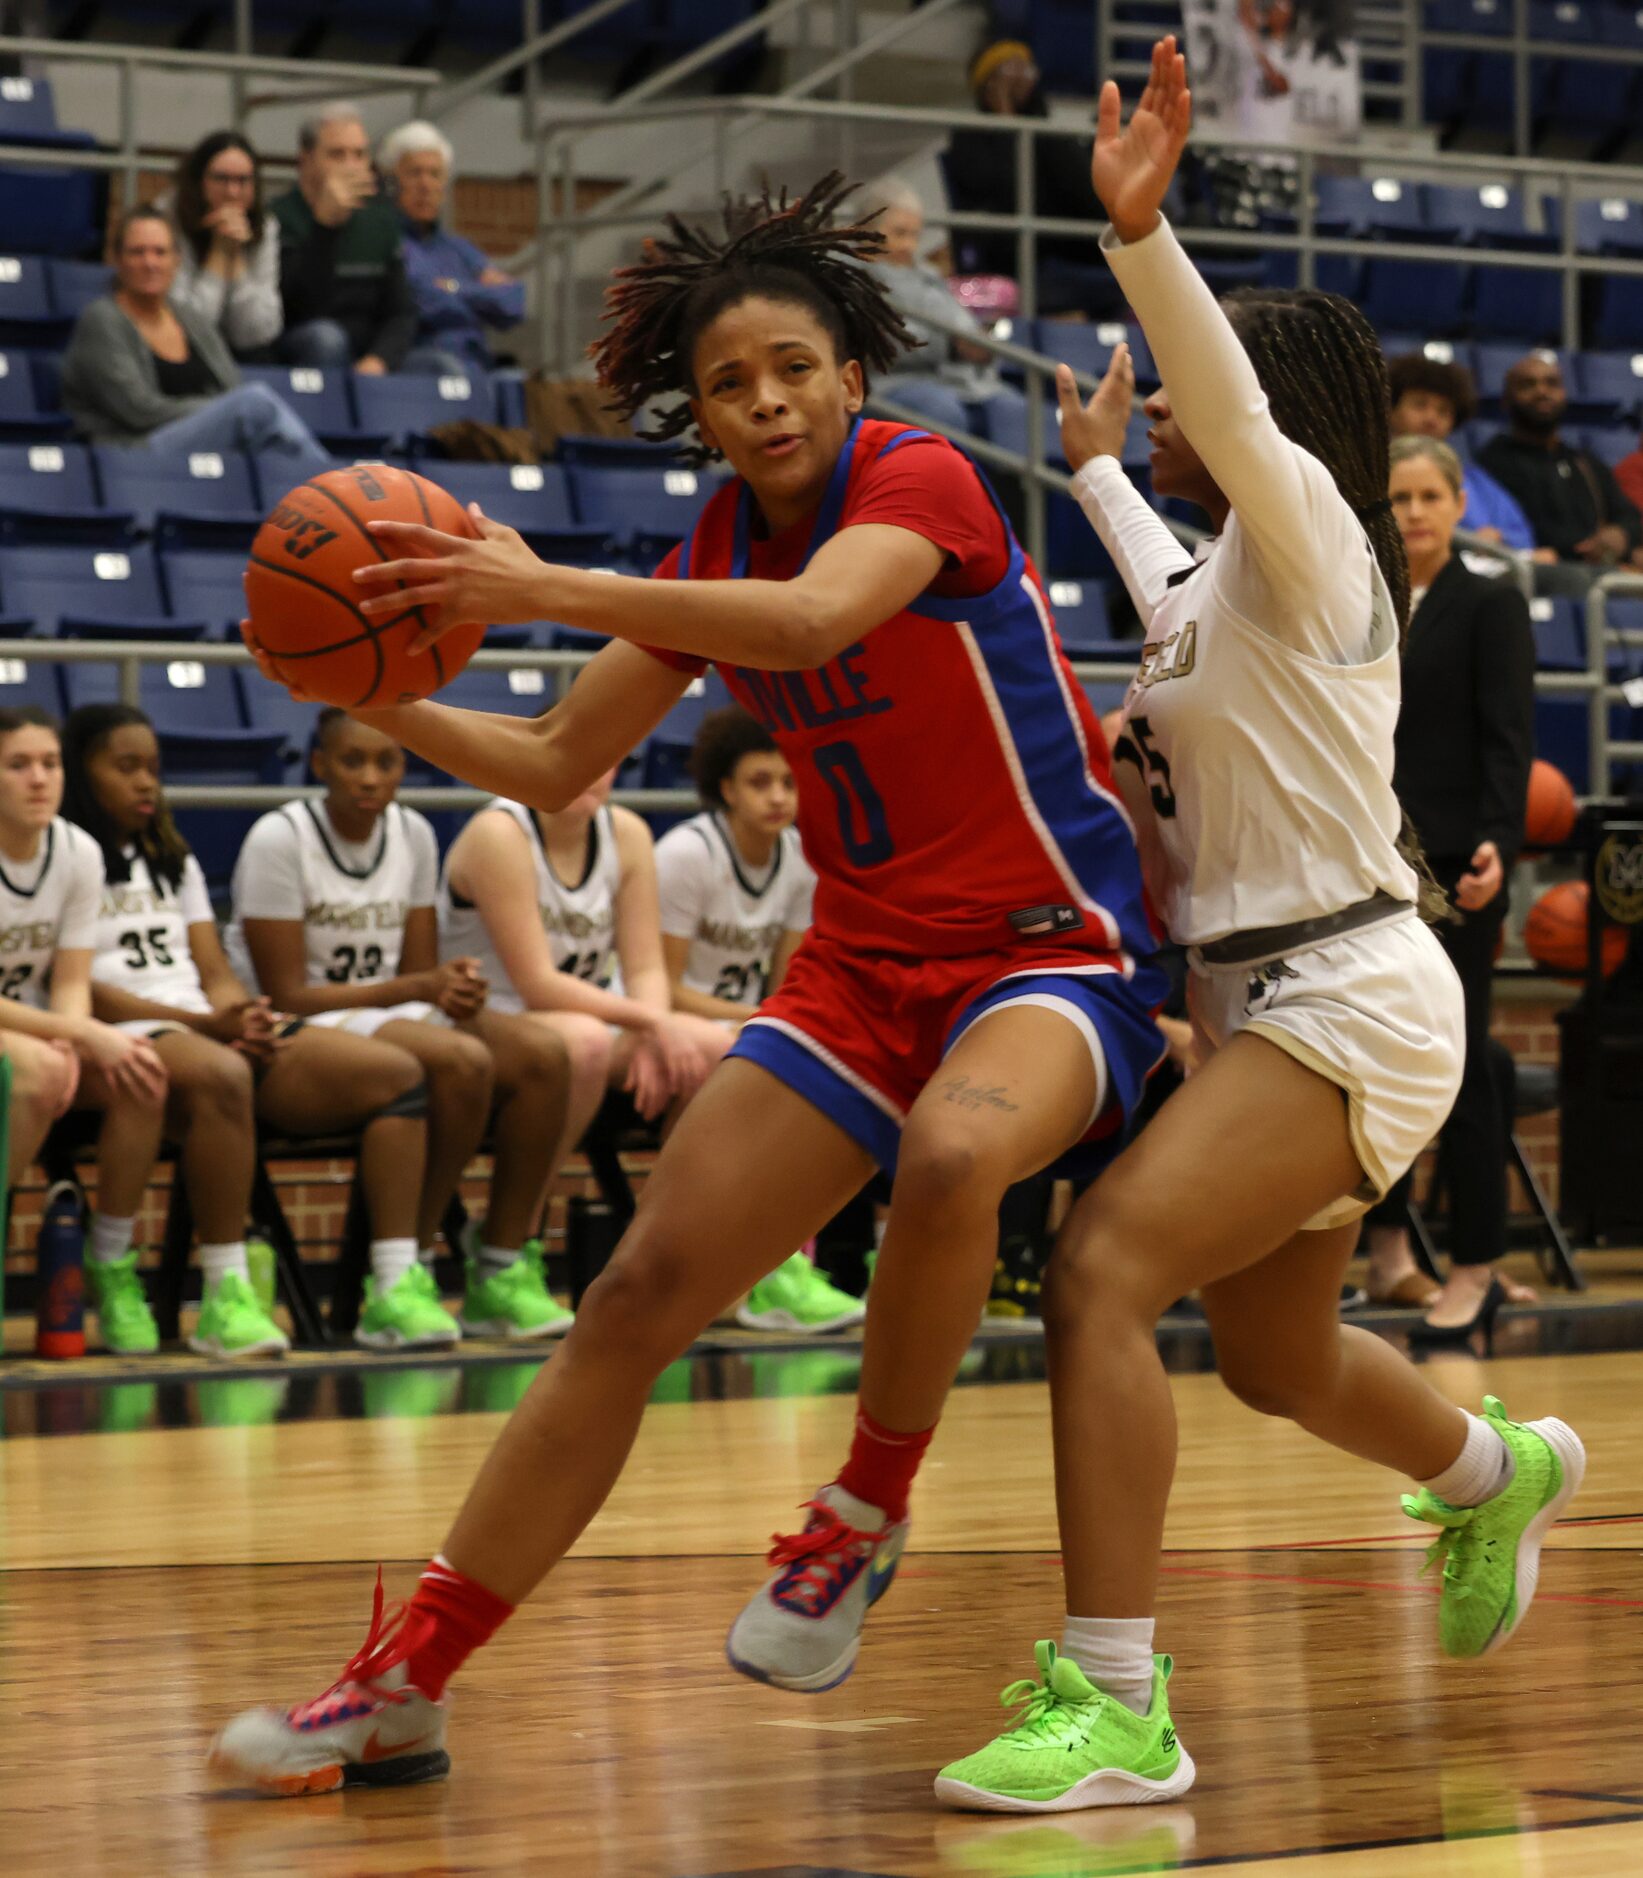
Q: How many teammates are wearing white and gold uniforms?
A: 6